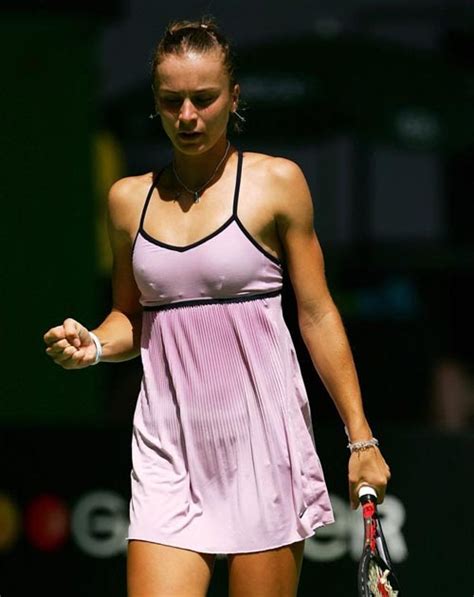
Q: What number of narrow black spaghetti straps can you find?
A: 2